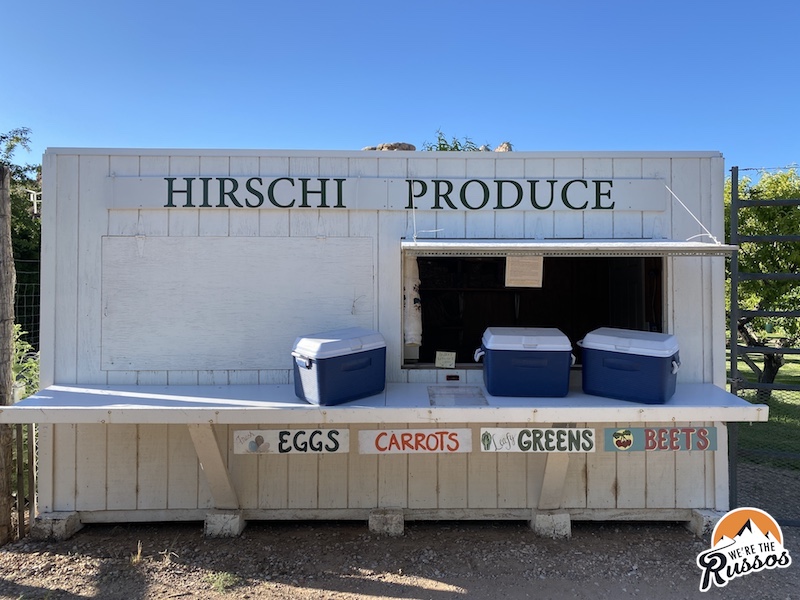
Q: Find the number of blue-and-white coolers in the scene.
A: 3